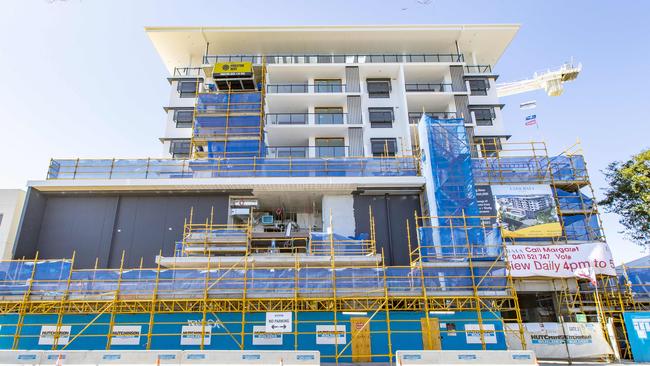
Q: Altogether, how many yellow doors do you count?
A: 2